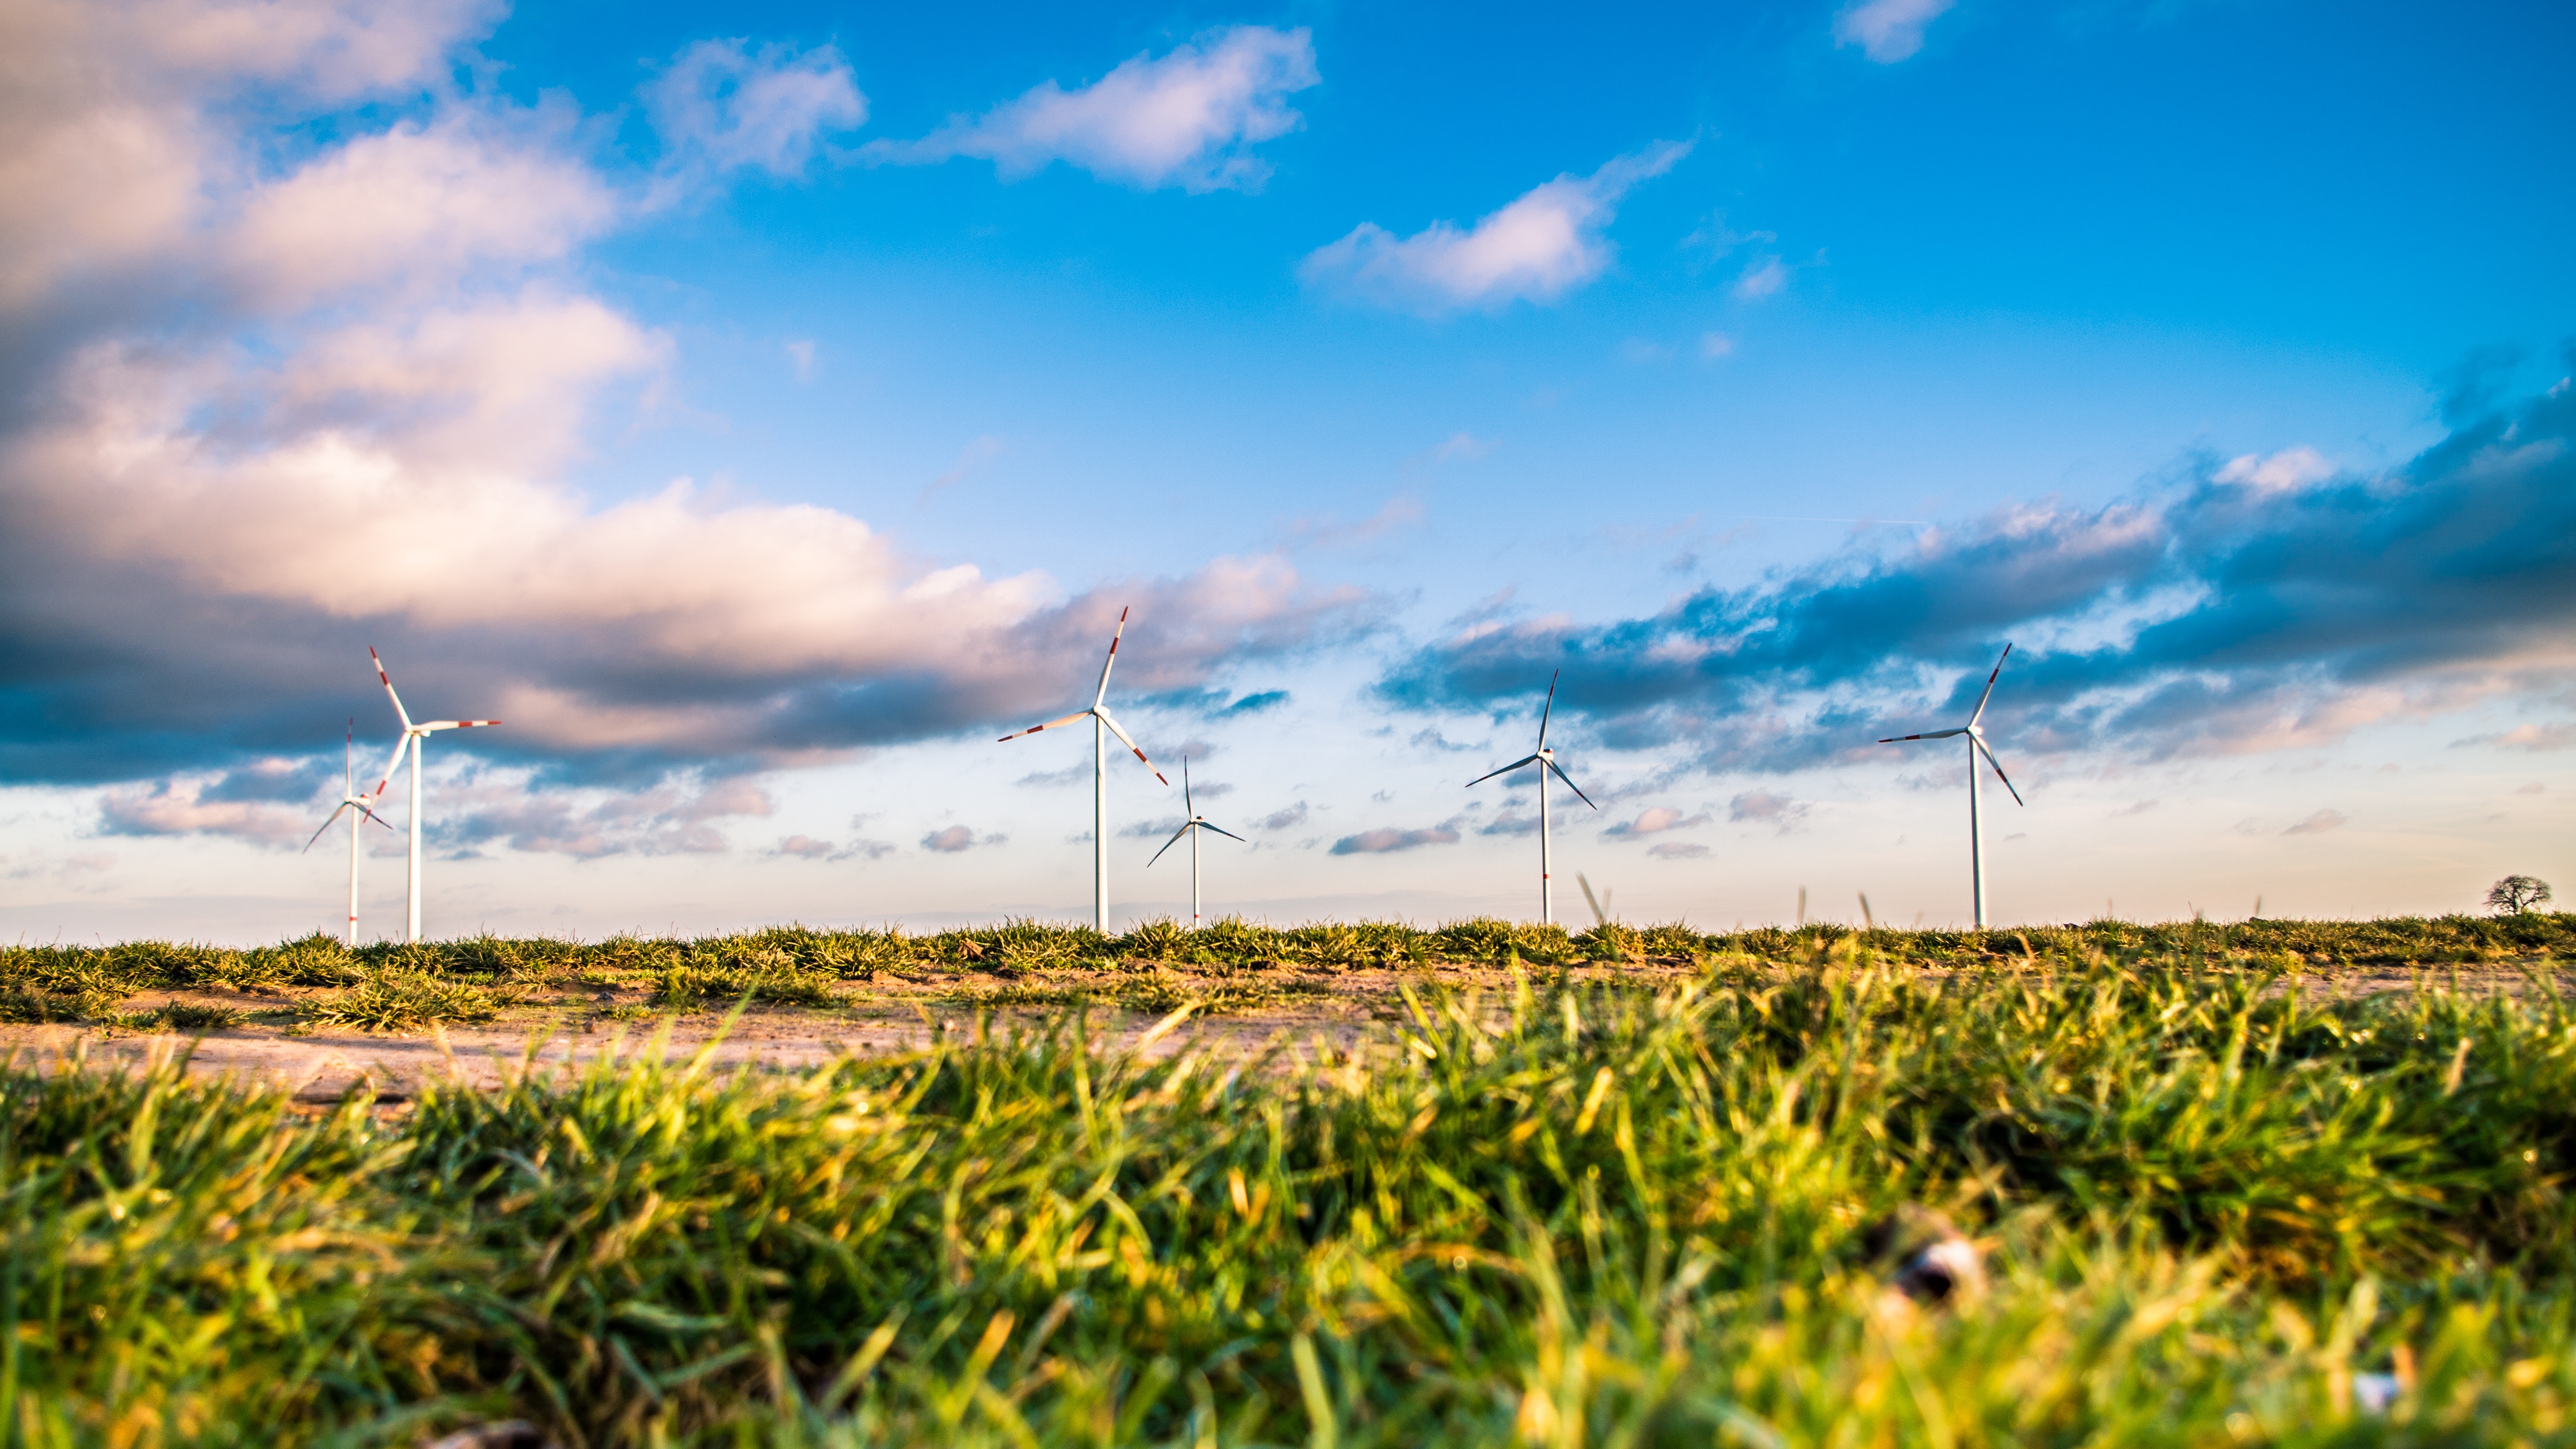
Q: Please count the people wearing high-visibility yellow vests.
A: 0